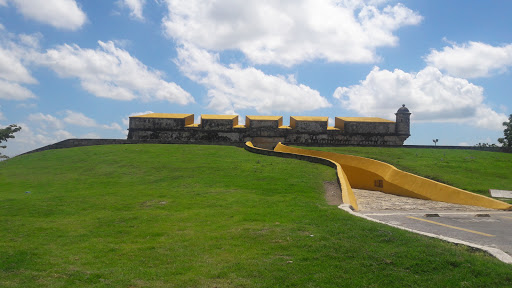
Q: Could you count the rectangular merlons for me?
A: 5